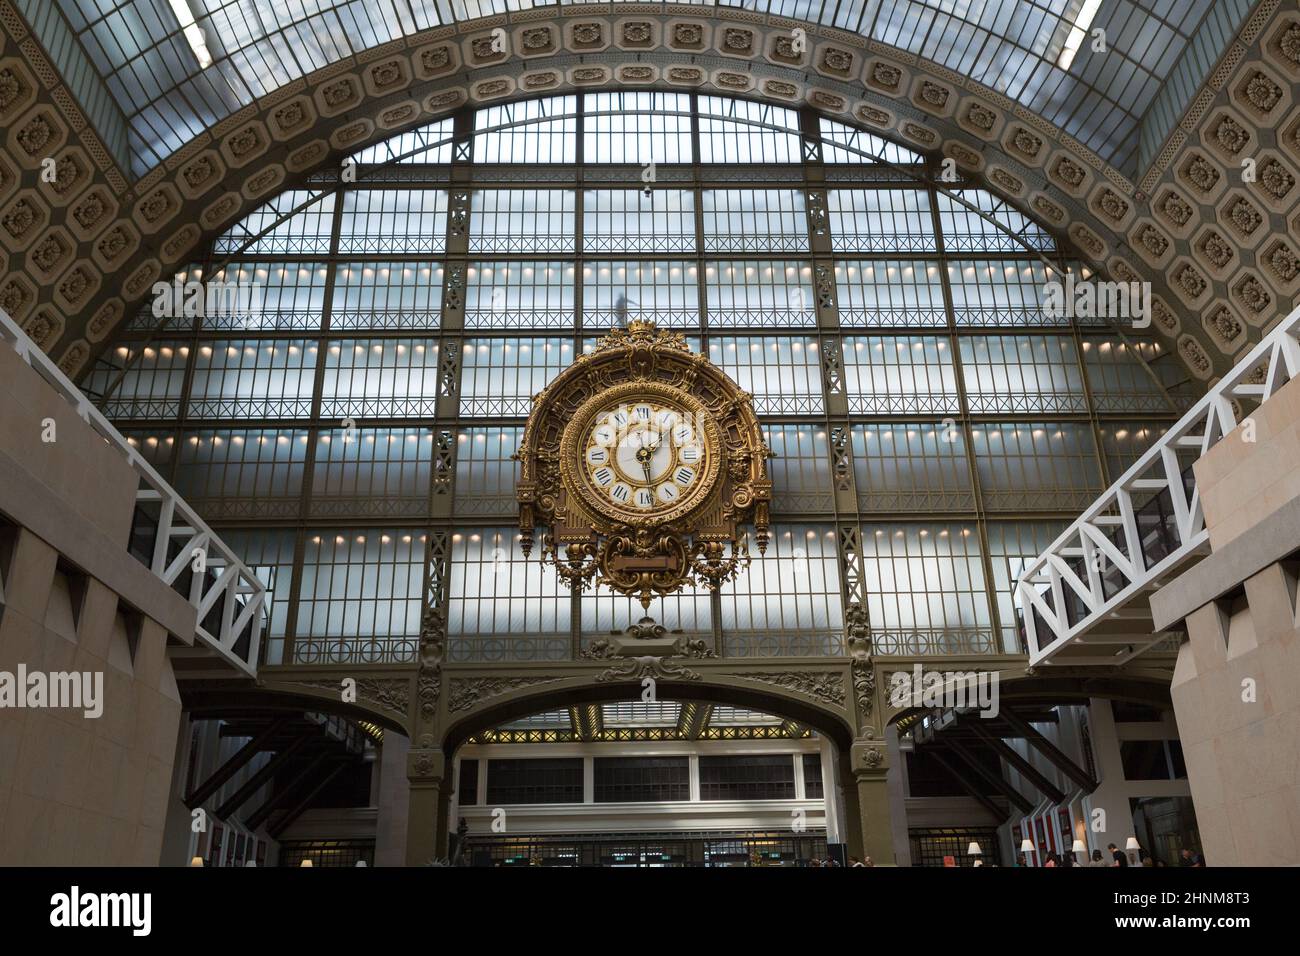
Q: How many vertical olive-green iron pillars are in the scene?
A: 2